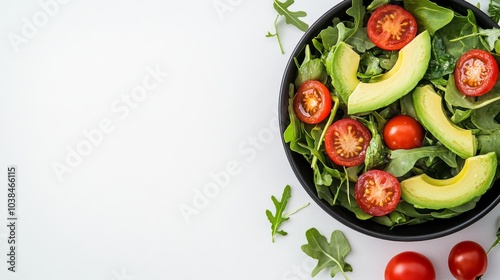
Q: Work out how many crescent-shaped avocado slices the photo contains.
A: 4